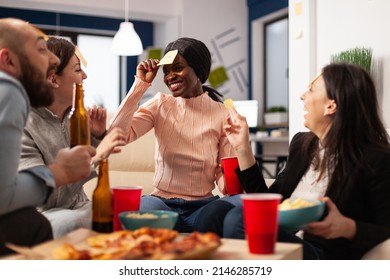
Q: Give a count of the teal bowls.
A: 2